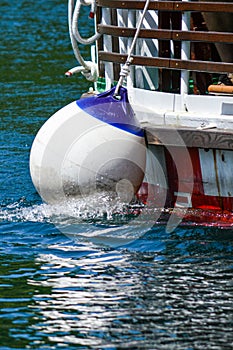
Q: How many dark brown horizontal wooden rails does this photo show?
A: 3